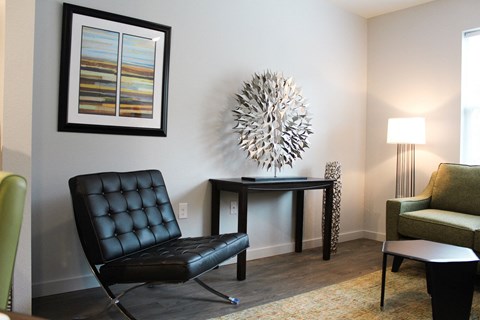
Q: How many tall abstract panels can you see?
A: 2